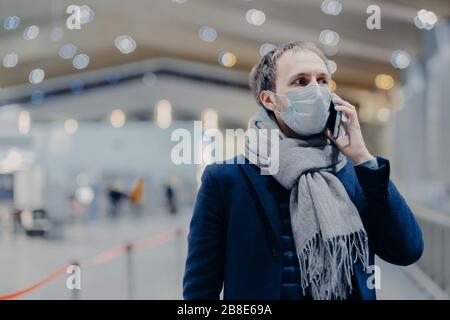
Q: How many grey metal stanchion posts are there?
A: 3